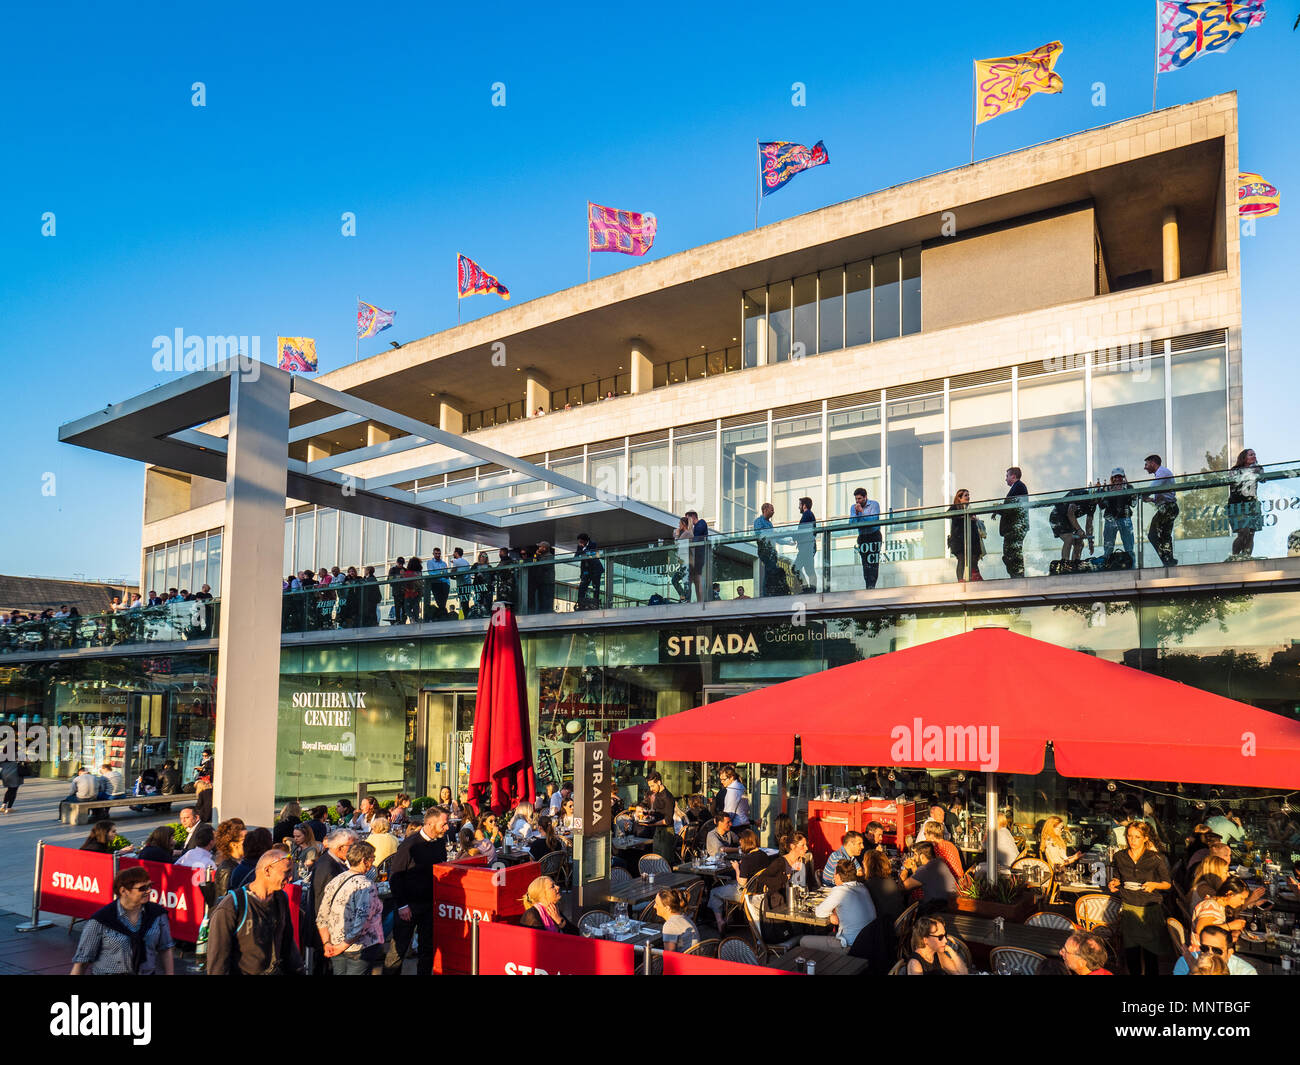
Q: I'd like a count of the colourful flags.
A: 8